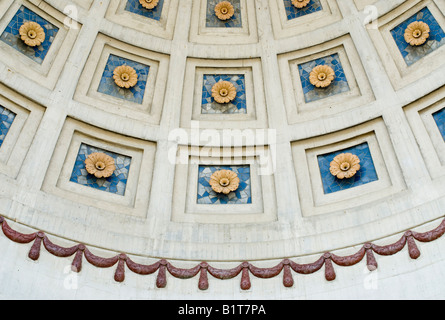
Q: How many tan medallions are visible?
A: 11